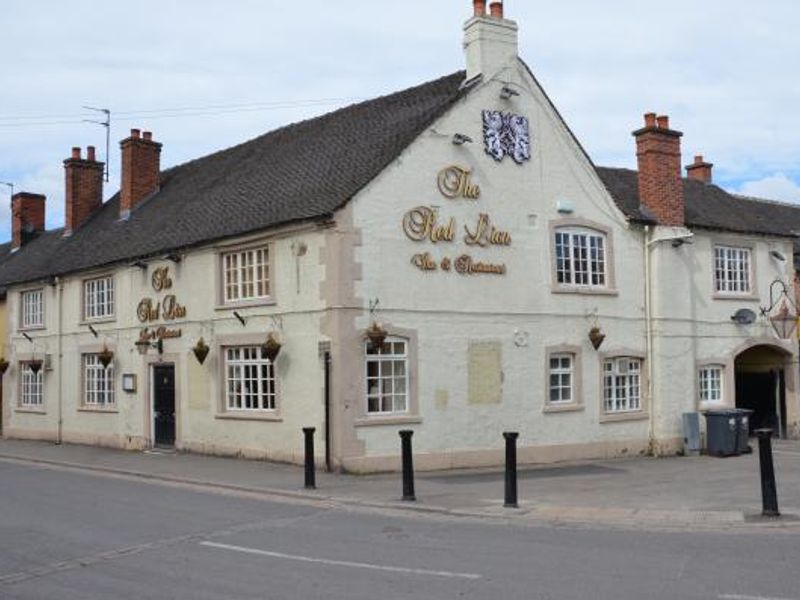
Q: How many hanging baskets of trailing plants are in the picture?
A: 7